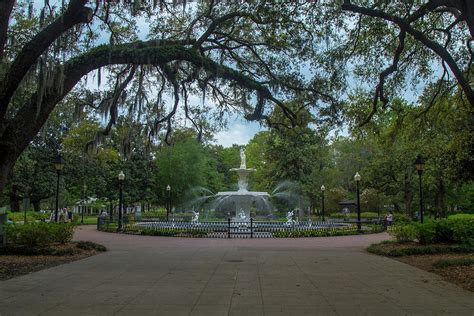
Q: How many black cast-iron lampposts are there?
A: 6